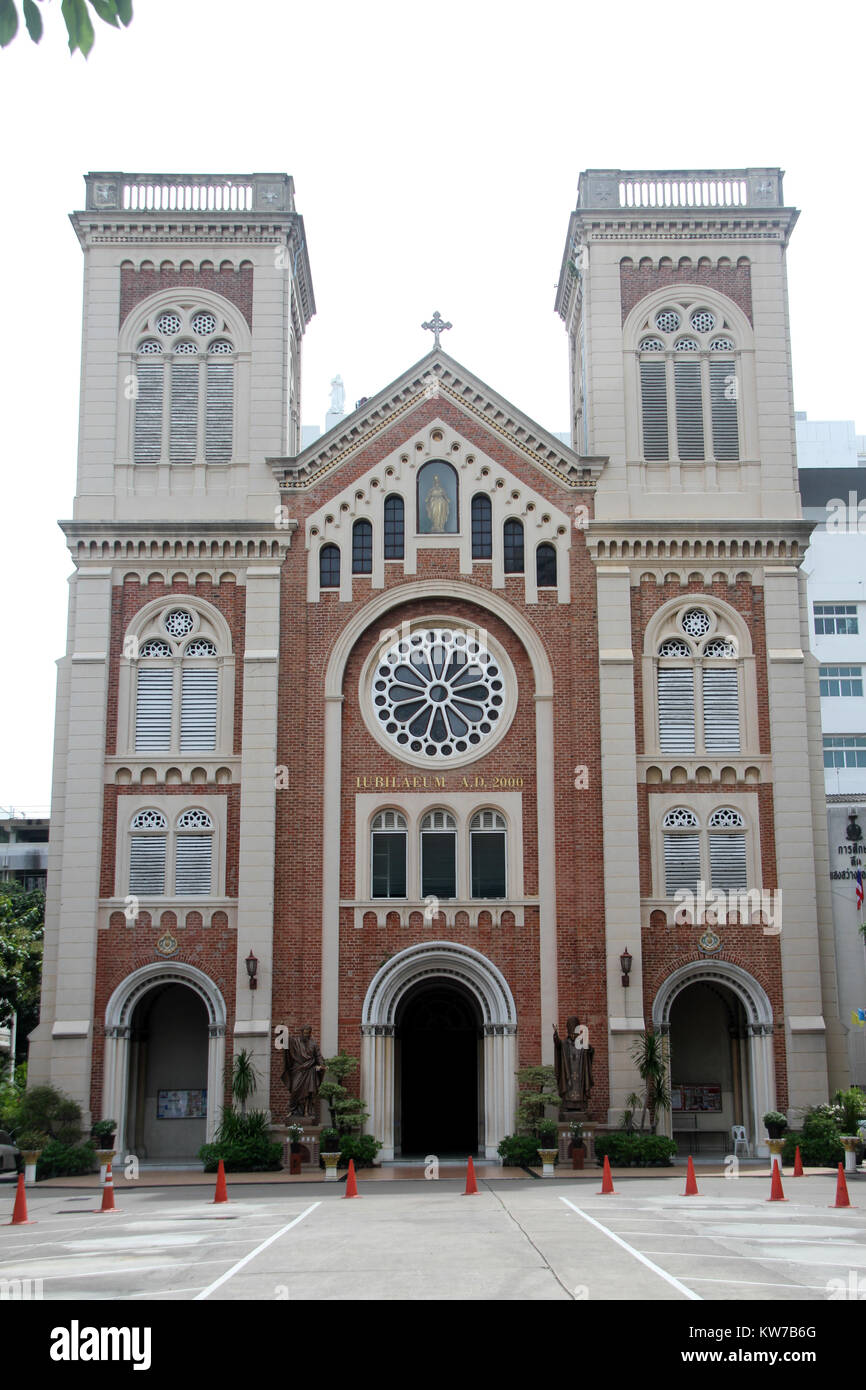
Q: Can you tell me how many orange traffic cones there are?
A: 10